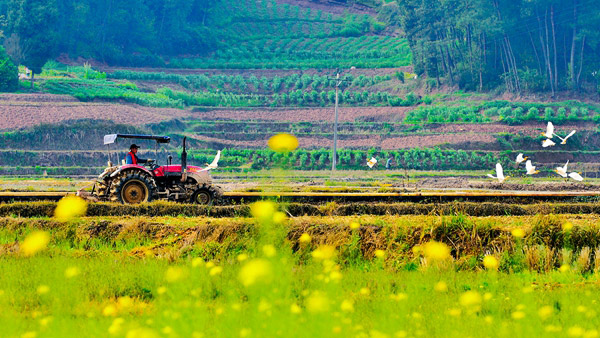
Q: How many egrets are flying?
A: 10